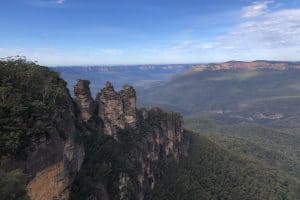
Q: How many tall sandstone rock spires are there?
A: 3